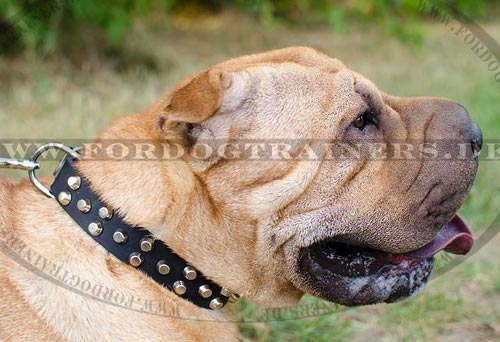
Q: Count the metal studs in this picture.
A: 15